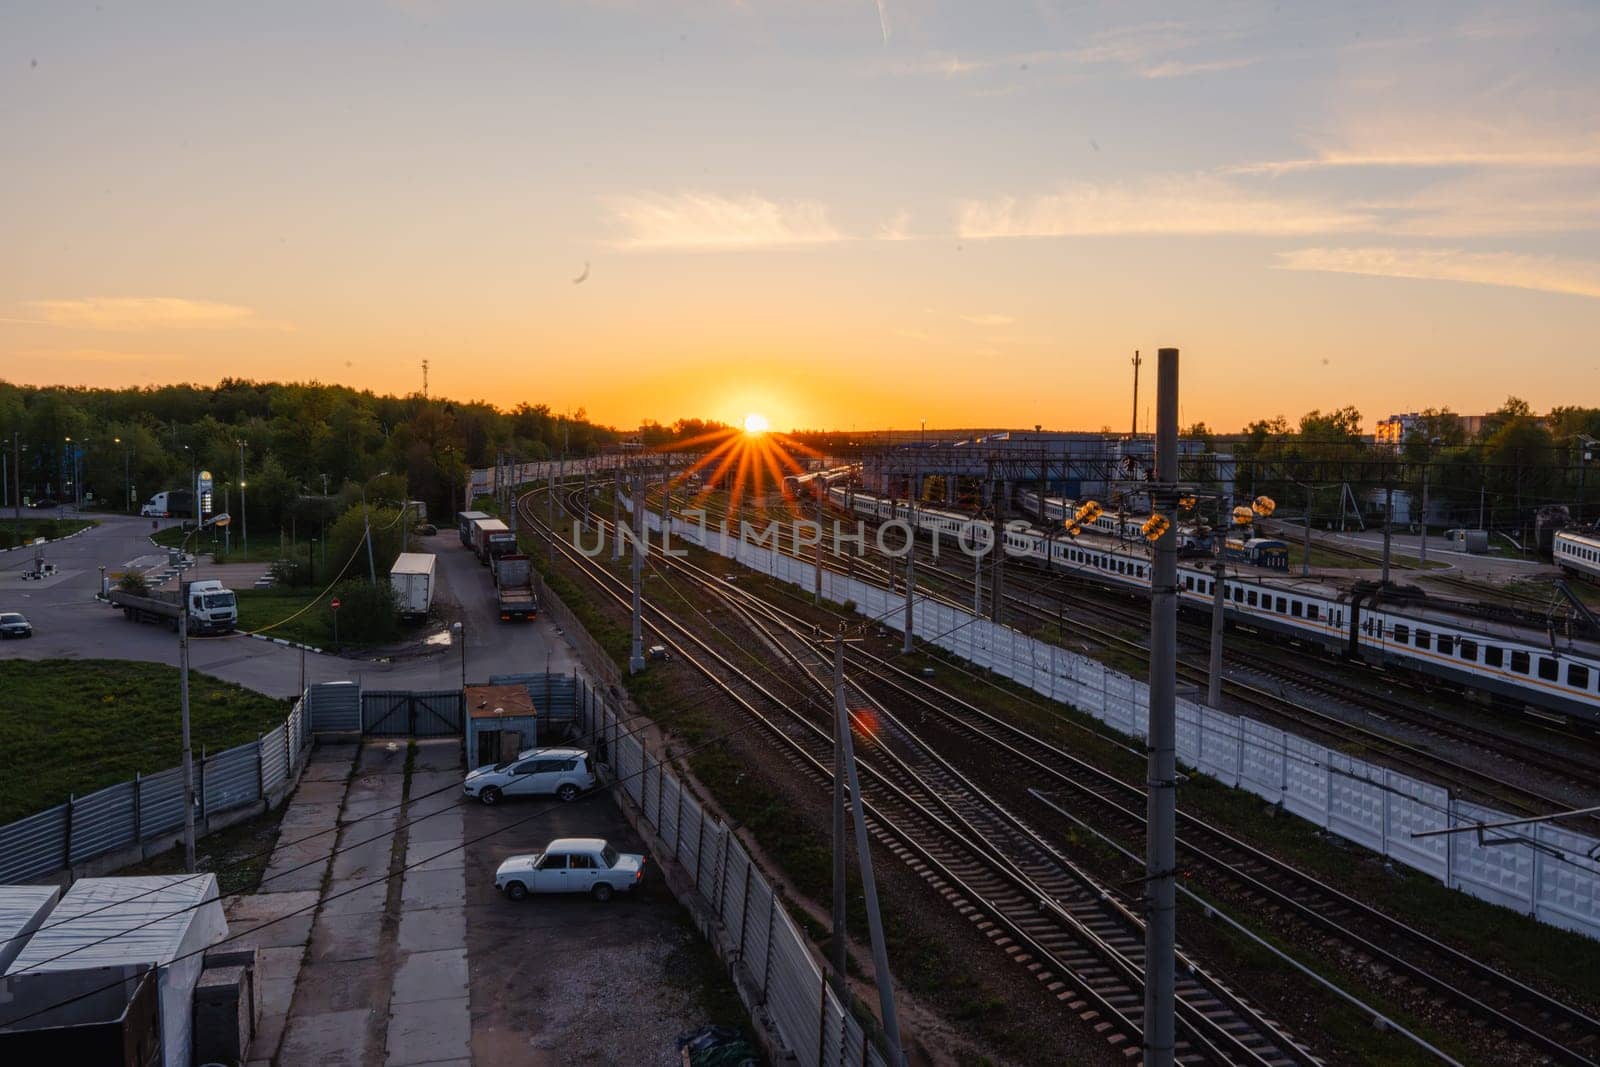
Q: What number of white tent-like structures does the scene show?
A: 2